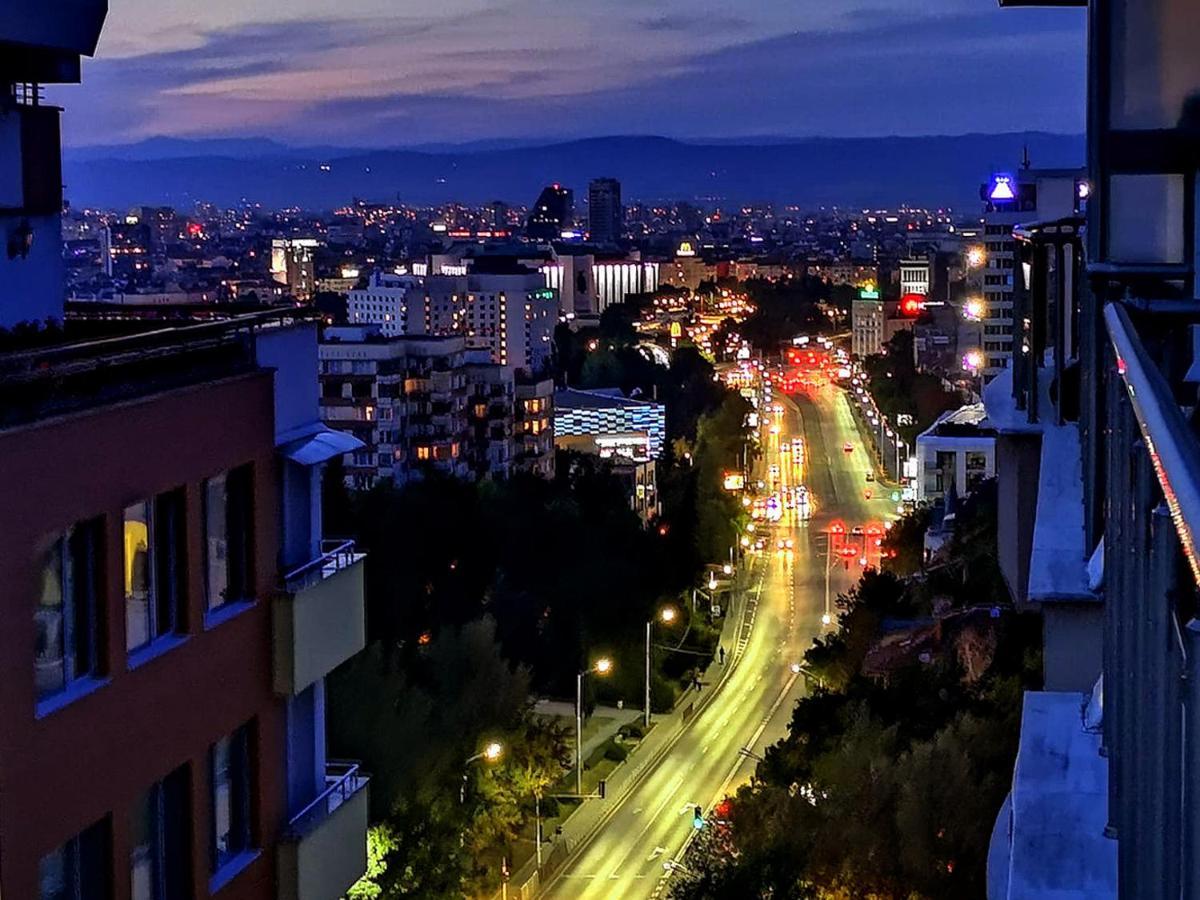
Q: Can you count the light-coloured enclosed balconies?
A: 2